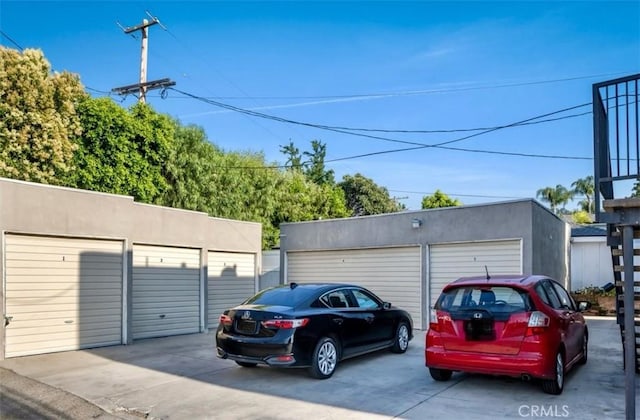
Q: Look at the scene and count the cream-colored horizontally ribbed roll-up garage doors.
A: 5